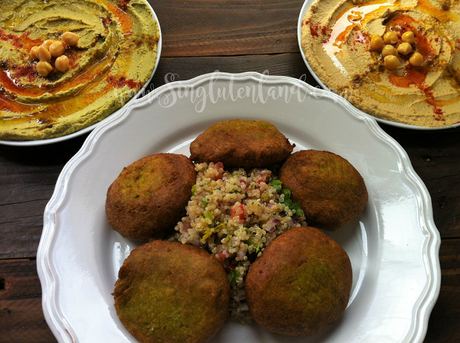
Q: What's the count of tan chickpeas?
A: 14